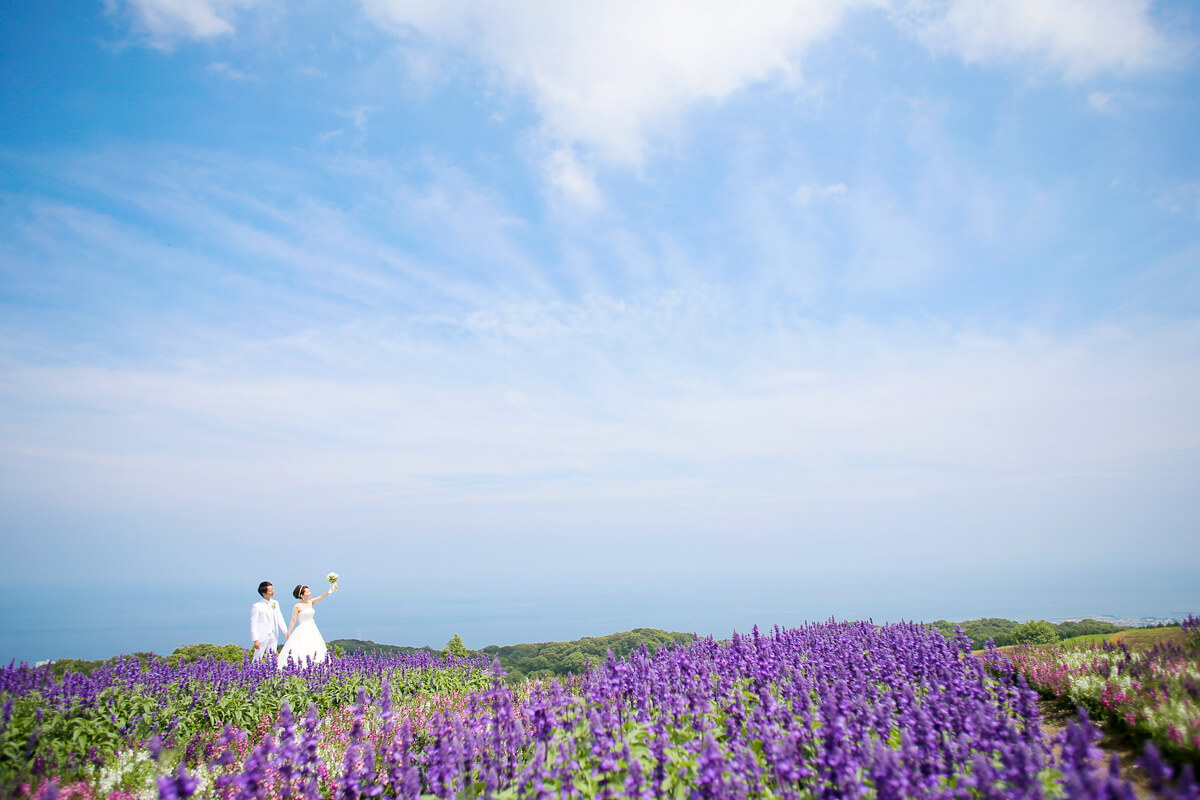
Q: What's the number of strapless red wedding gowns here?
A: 0